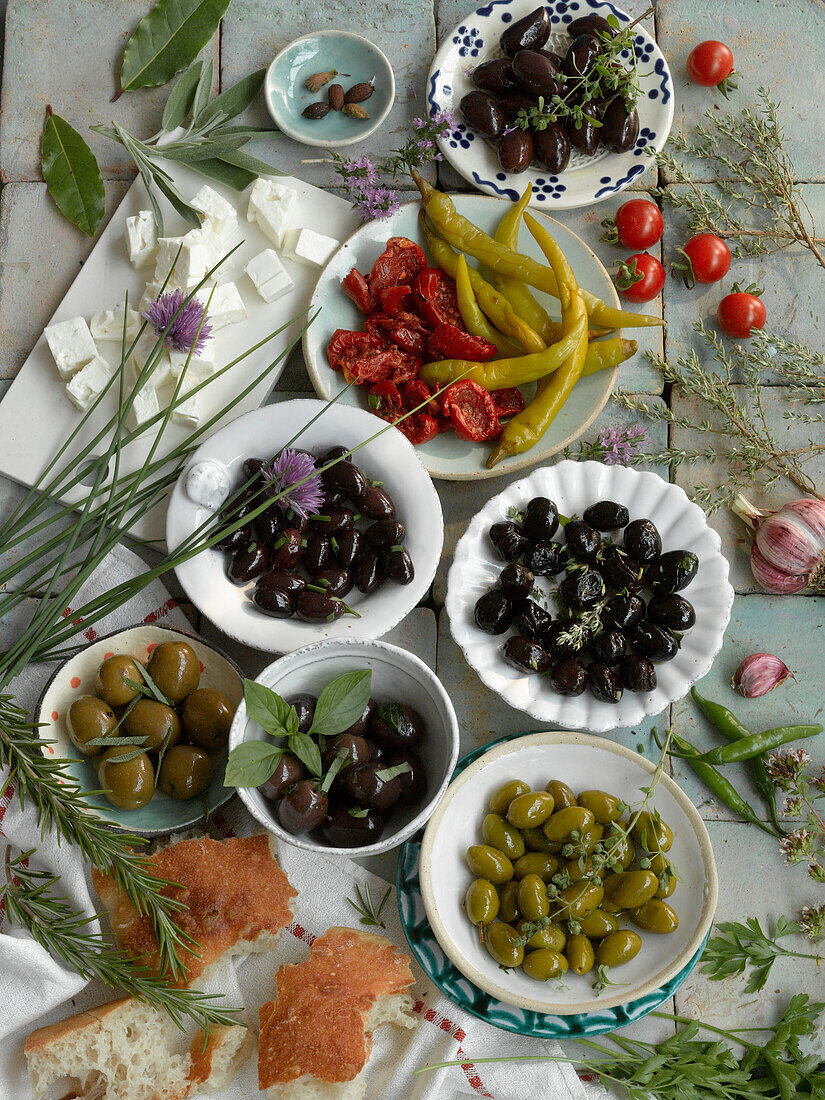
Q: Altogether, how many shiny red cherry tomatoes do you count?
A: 5